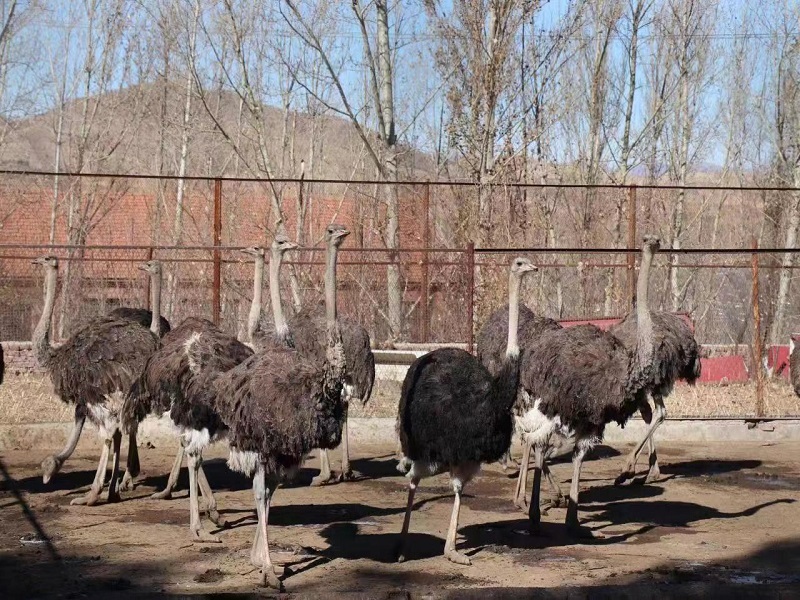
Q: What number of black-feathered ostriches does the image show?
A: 1